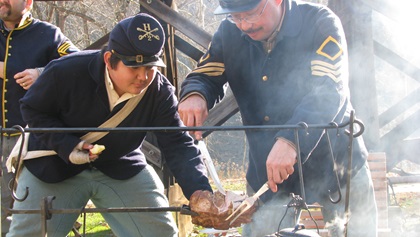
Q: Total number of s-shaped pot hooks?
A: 3